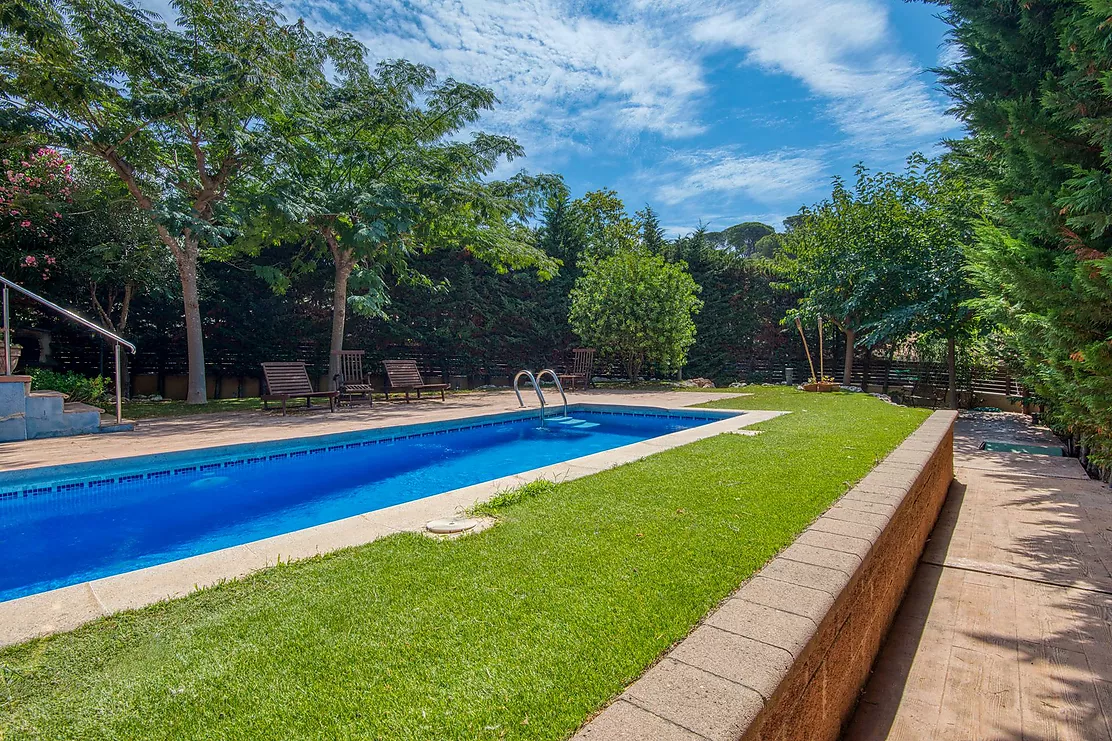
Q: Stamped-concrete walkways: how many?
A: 1